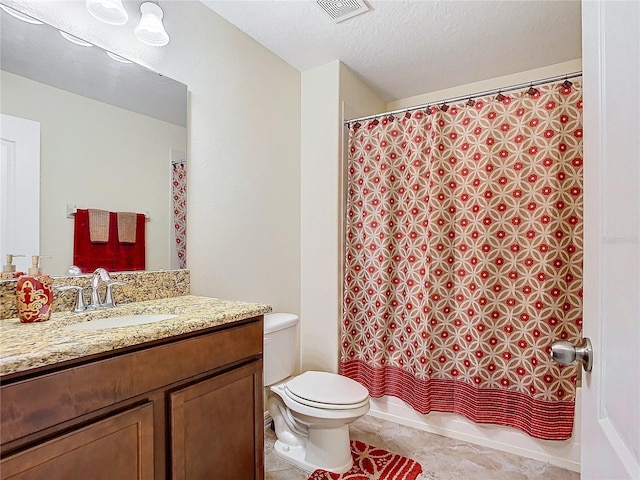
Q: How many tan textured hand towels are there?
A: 2